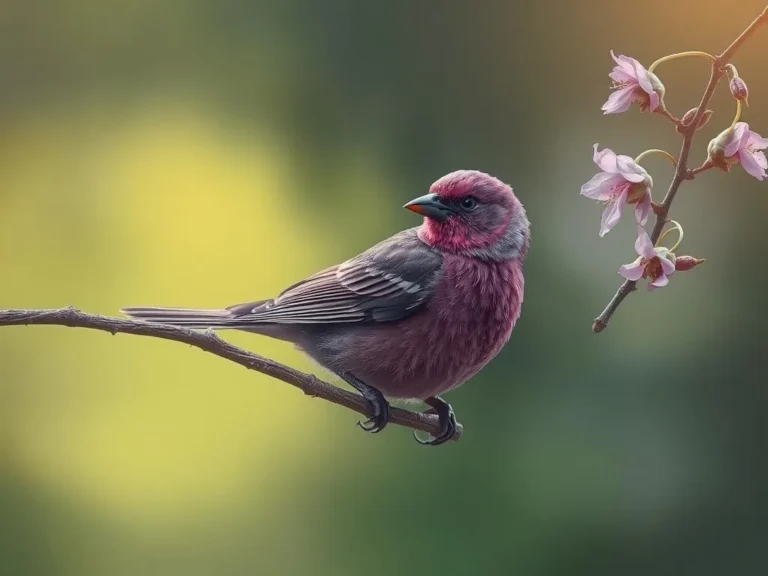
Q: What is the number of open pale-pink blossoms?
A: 4